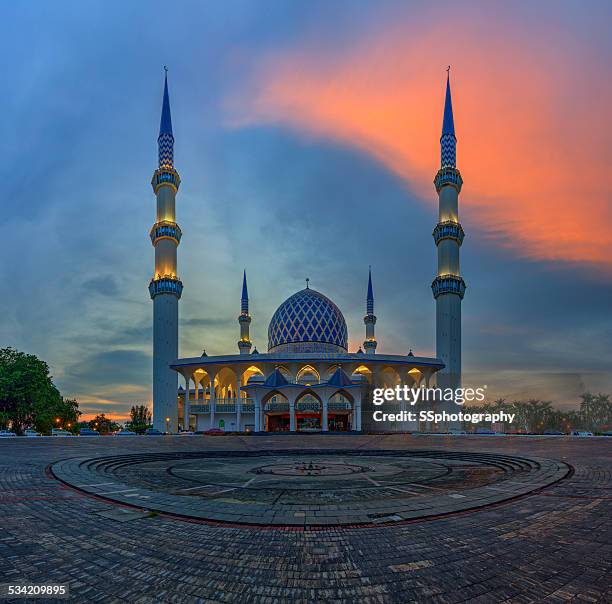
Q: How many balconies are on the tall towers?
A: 6